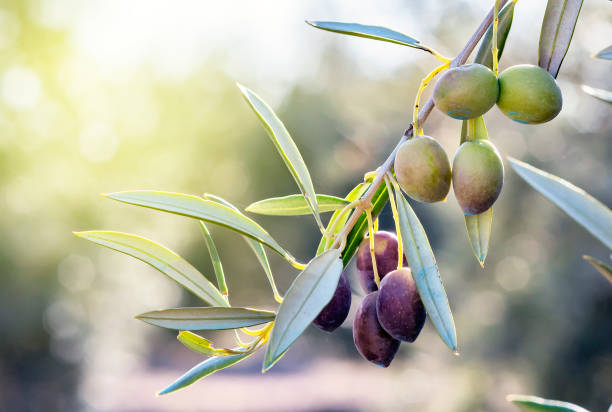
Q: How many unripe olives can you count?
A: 4